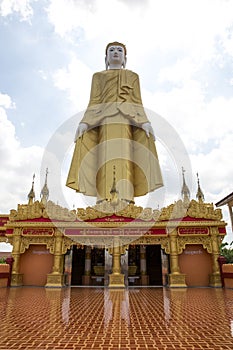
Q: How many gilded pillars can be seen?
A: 5